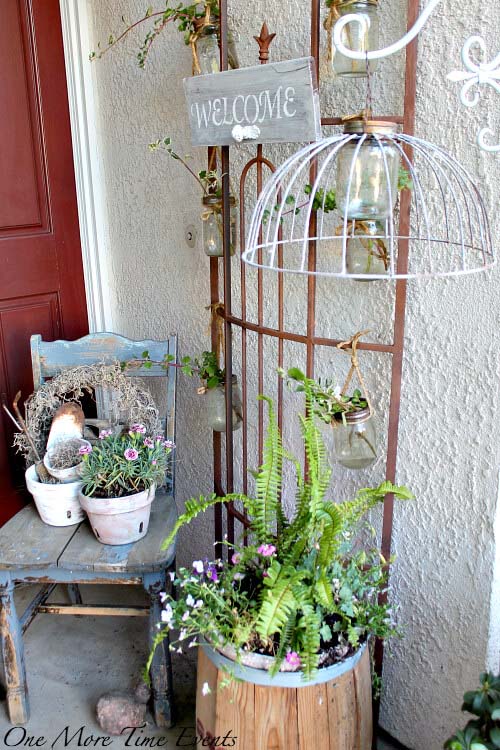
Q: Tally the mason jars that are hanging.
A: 7